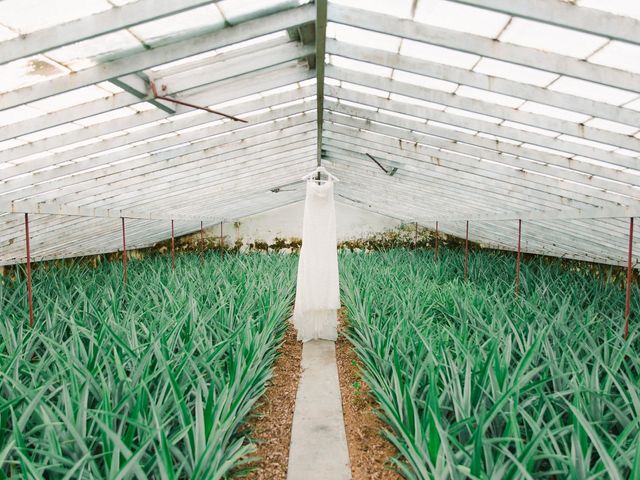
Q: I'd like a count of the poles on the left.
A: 5